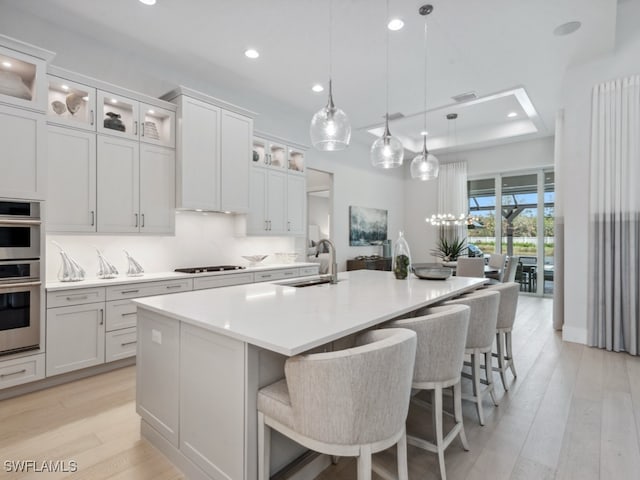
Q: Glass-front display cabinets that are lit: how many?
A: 7